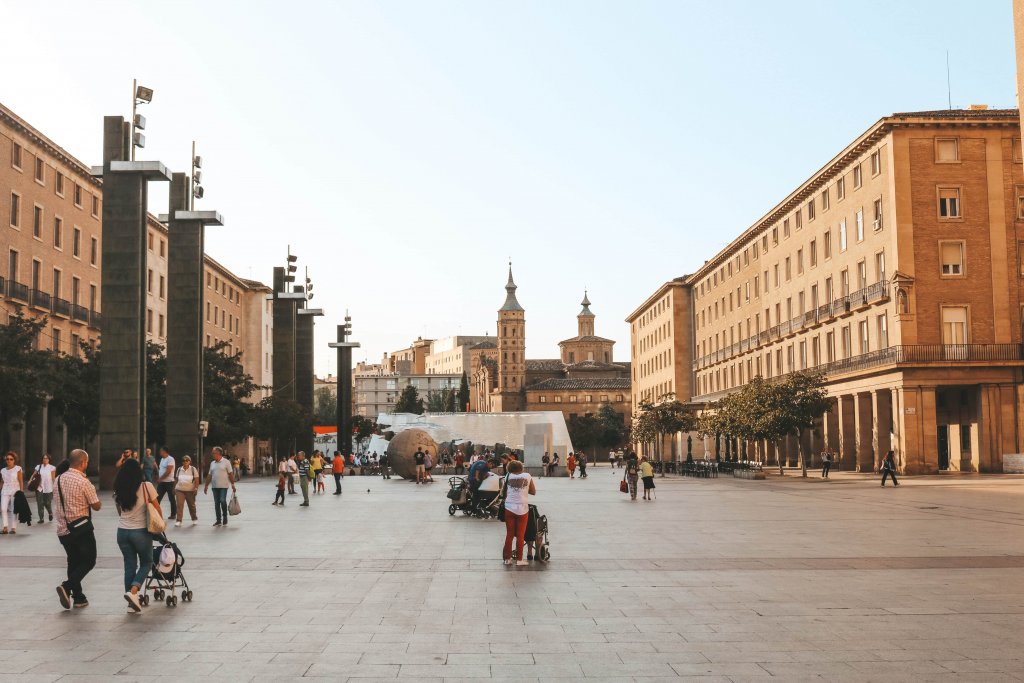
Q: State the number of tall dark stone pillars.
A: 5